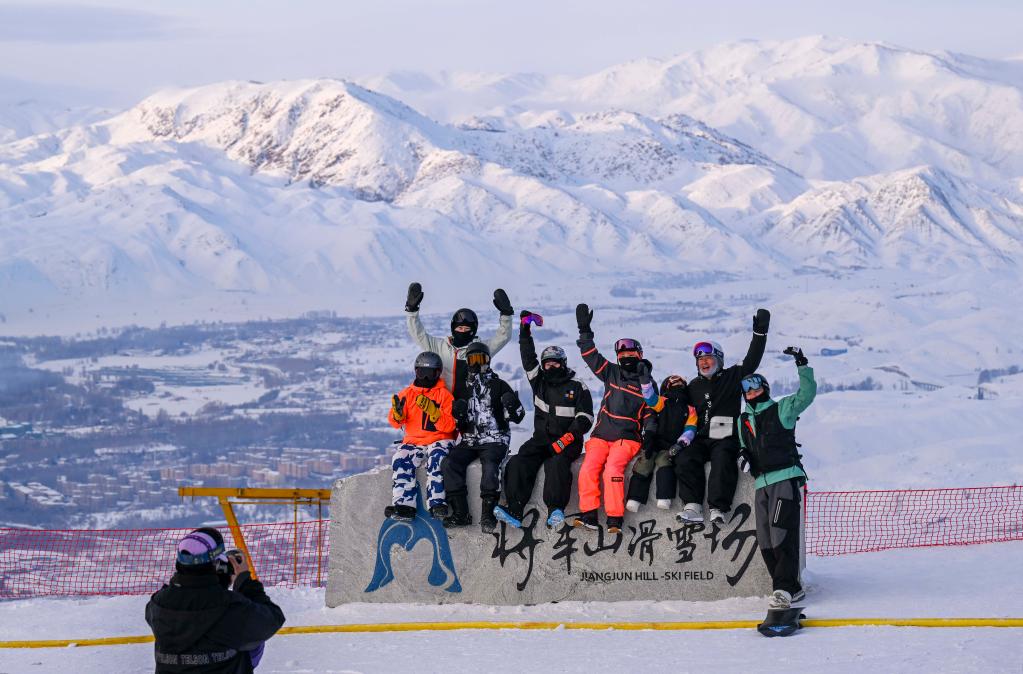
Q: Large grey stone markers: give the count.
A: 1